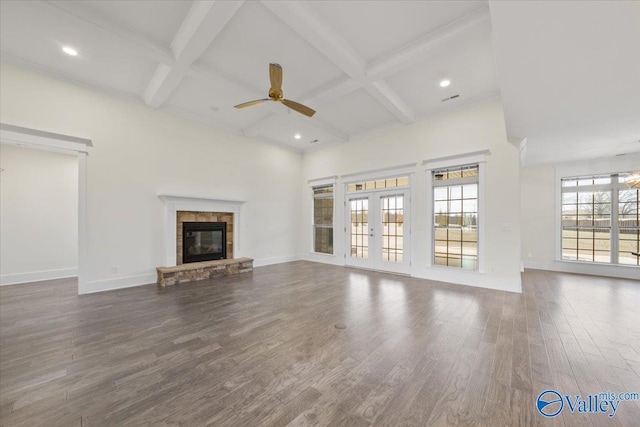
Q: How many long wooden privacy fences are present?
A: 1